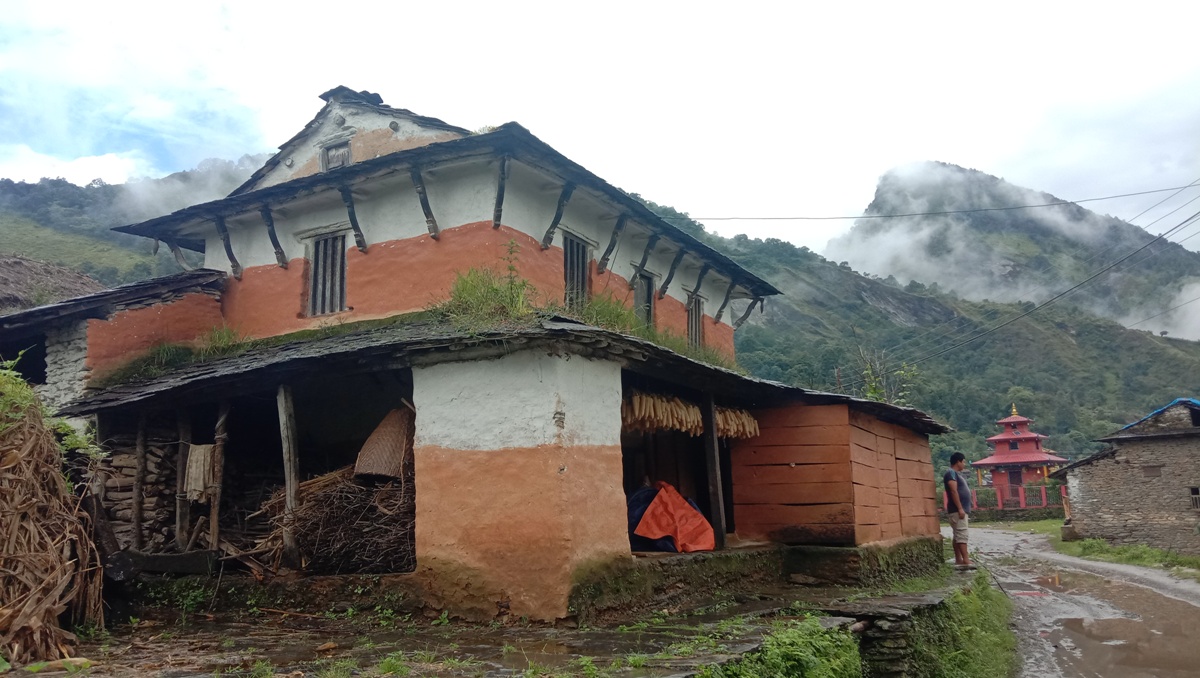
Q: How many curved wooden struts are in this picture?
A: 13